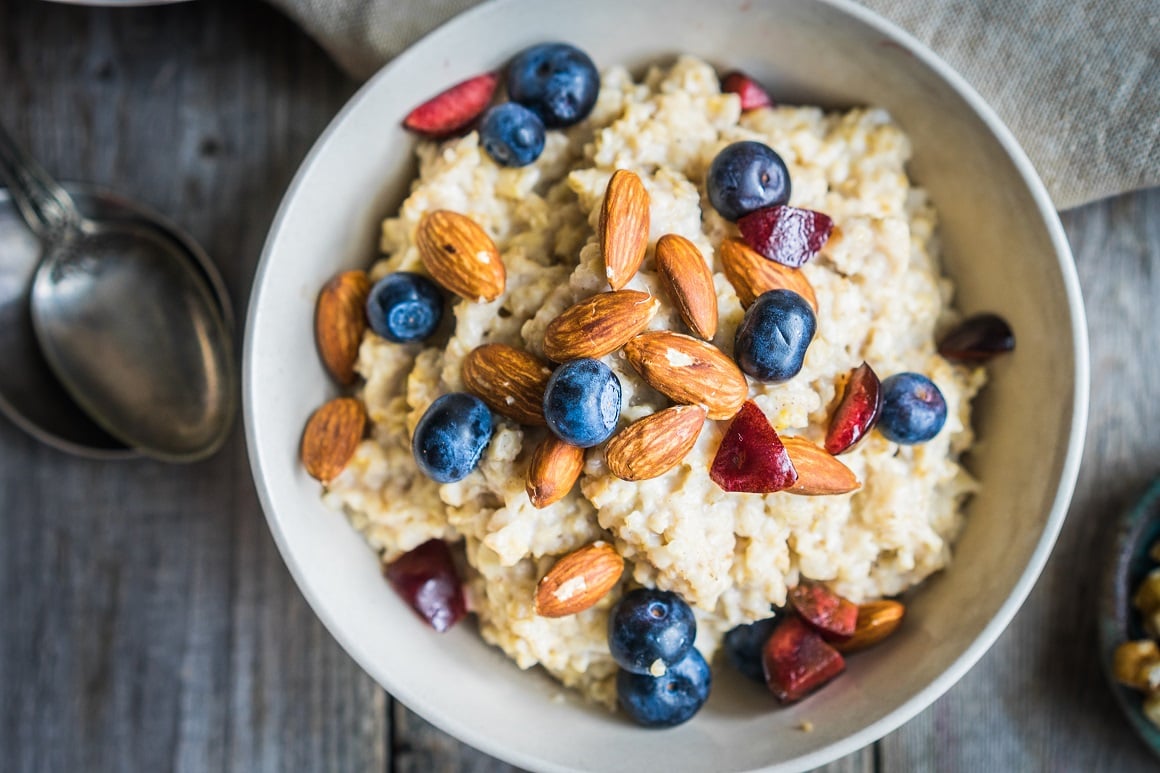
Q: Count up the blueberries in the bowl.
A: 11